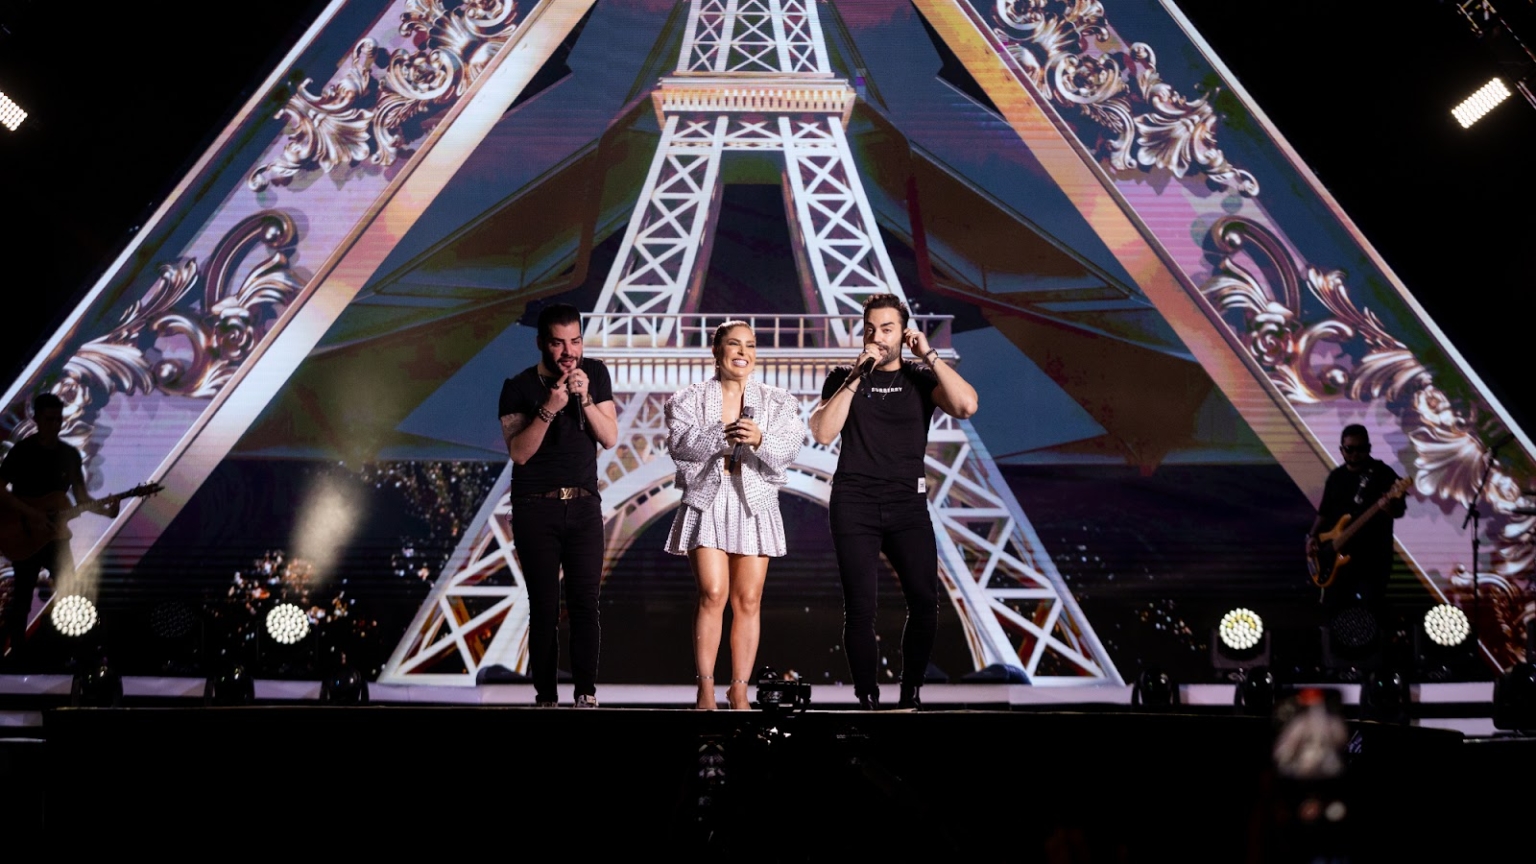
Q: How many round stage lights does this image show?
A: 4